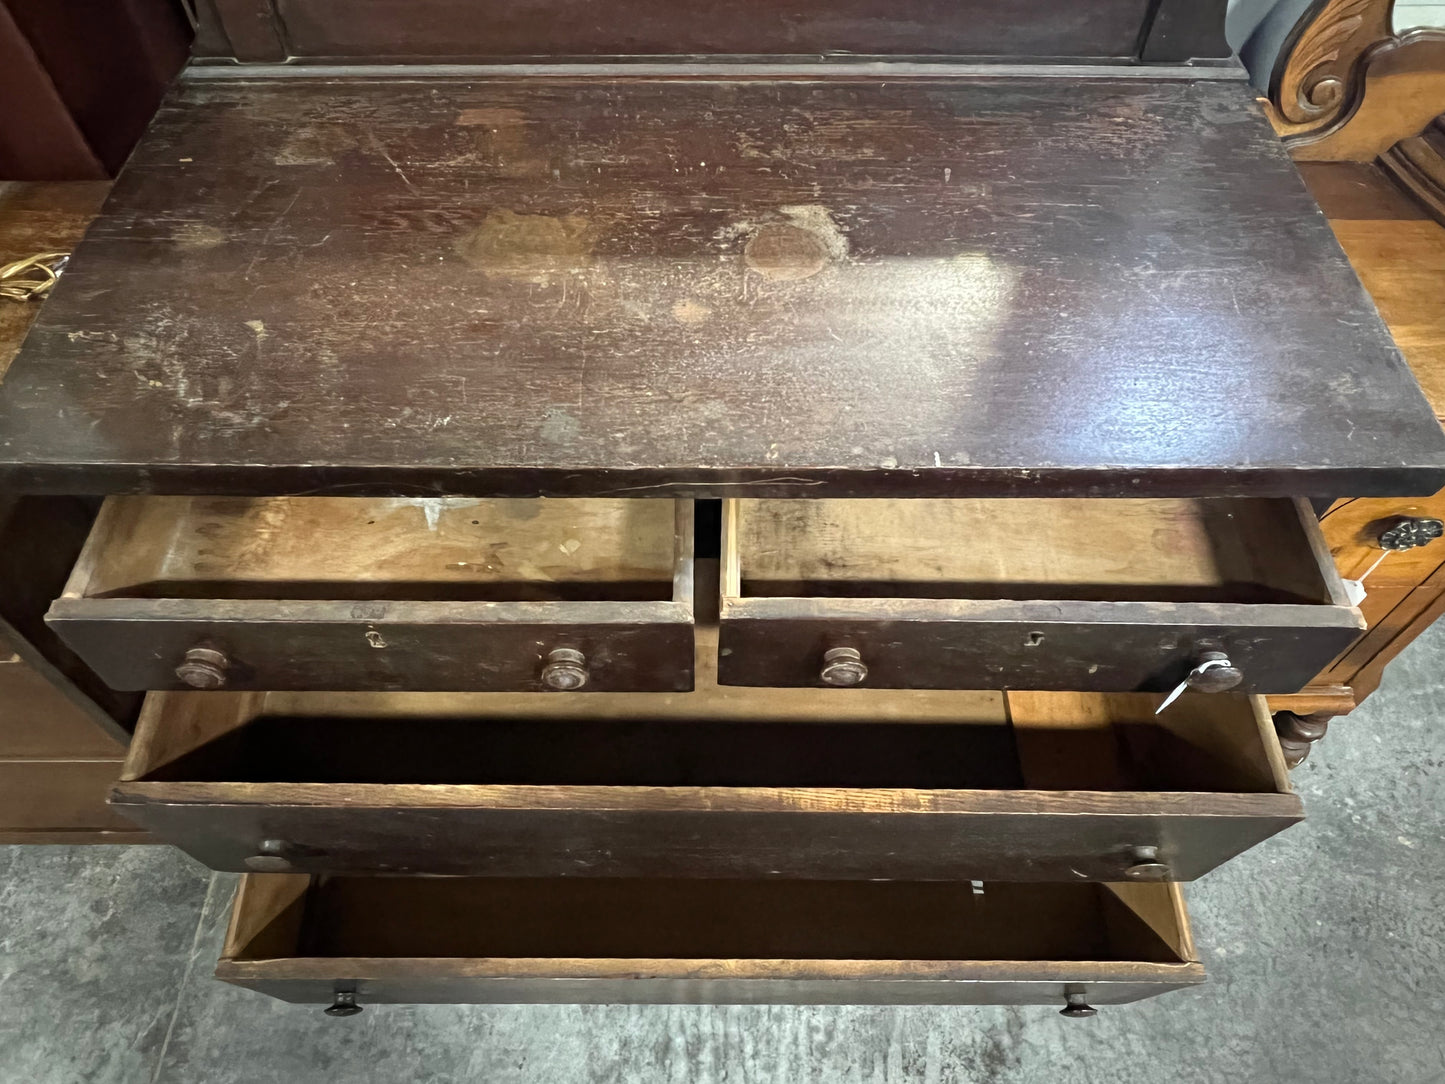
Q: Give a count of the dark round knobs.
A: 8